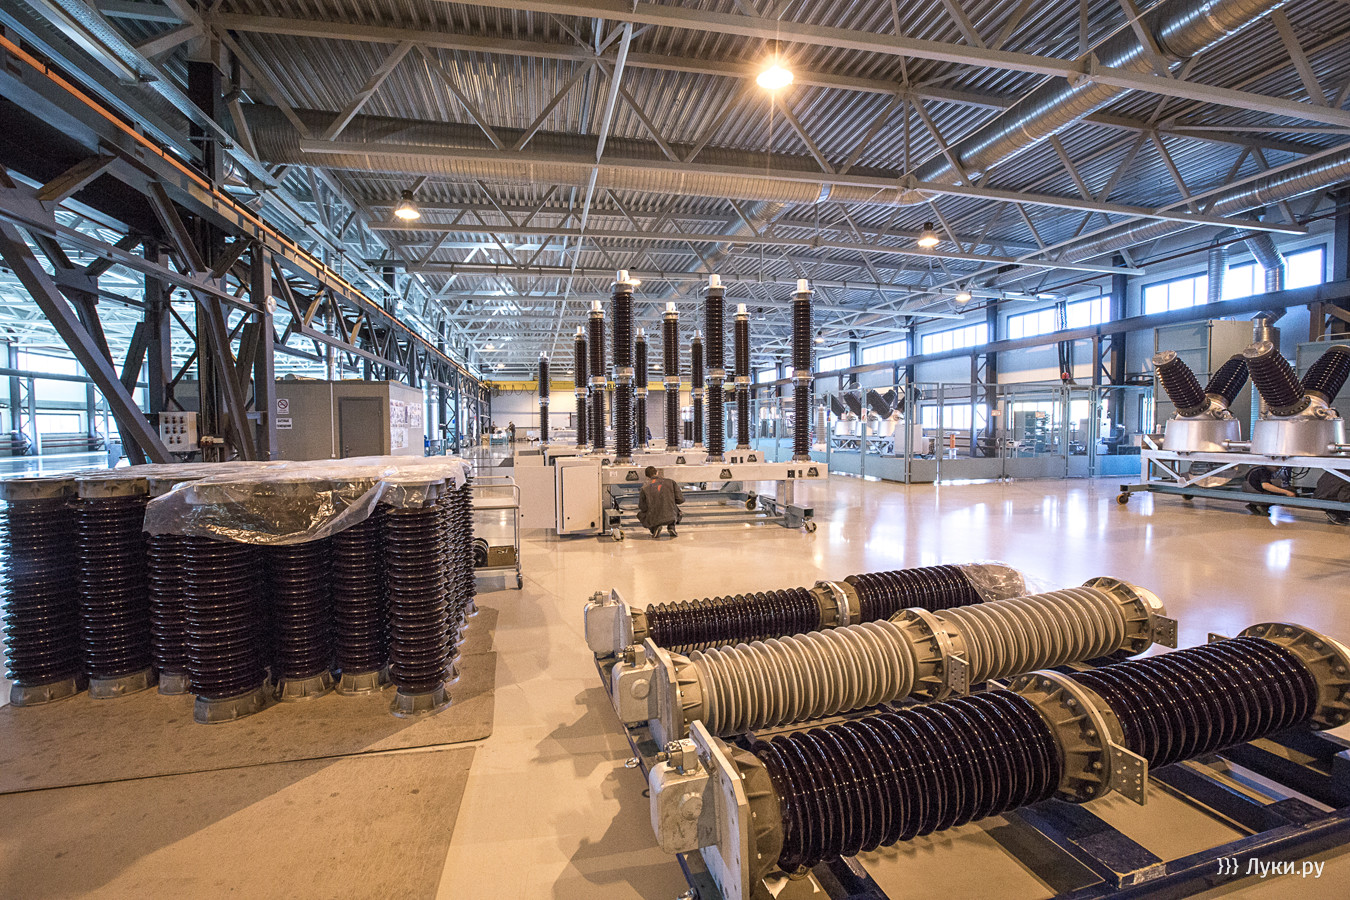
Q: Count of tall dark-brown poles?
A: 10